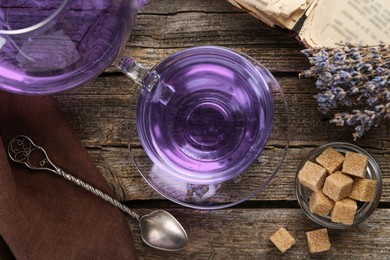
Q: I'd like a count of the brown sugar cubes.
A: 9